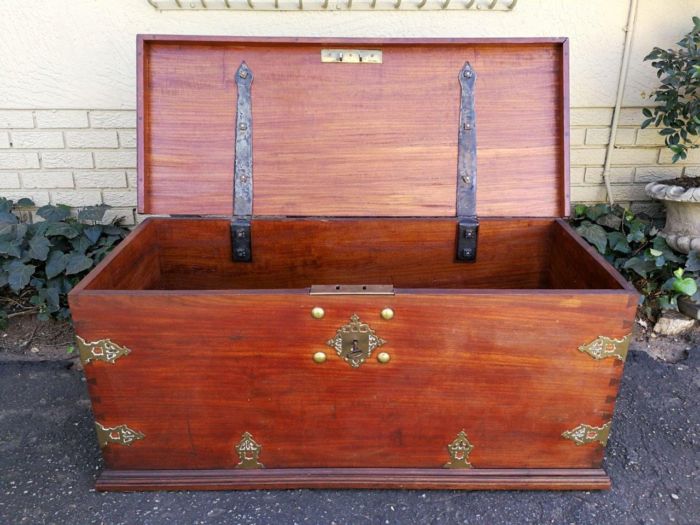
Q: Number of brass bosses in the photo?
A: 4